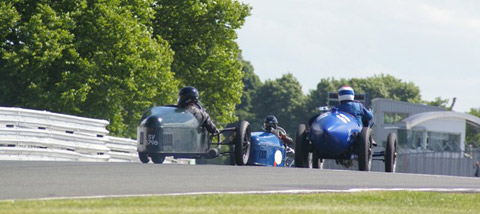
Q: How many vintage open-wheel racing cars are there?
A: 3